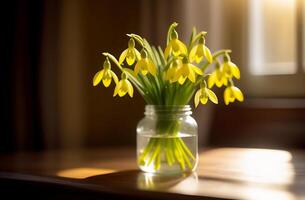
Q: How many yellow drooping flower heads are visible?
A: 12